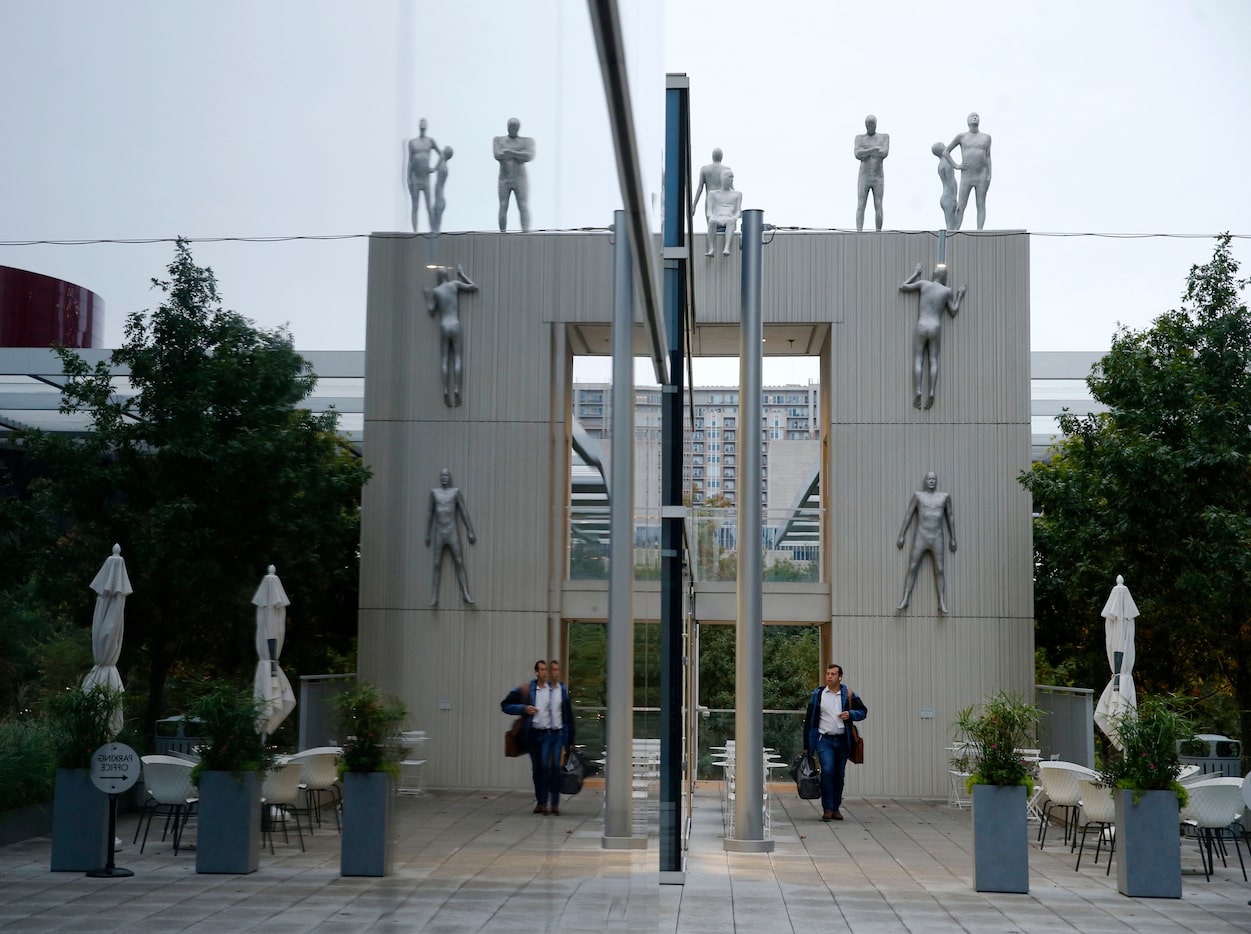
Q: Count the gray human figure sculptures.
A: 12